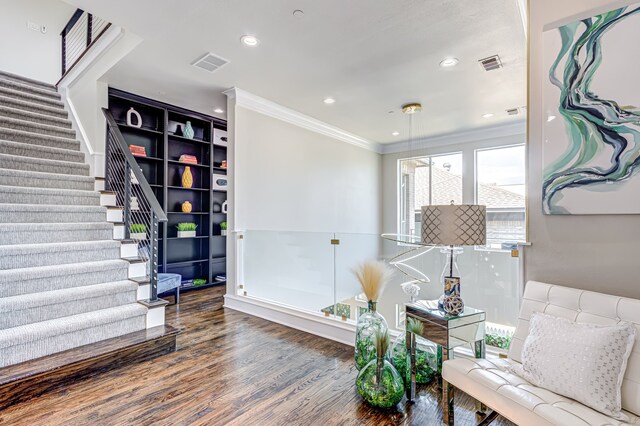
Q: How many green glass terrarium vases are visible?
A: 3